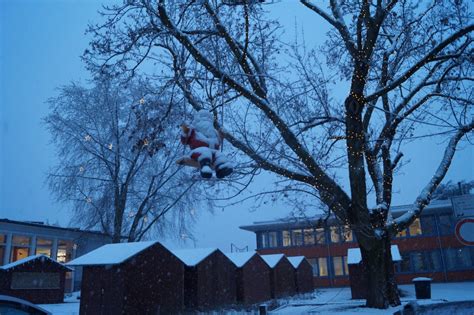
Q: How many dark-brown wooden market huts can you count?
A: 7